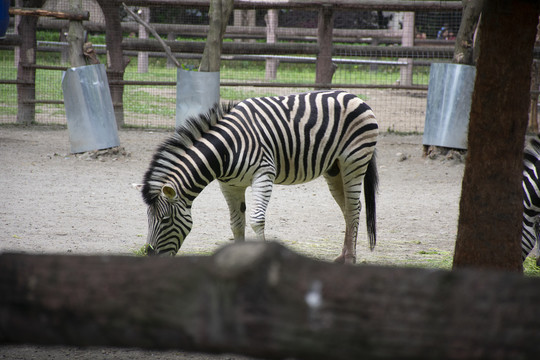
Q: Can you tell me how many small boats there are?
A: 0